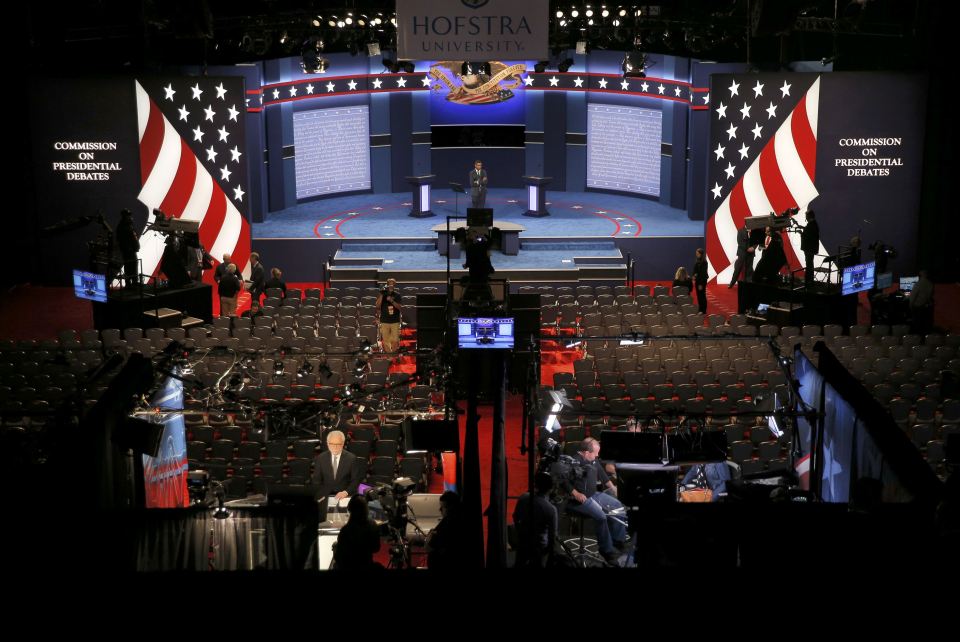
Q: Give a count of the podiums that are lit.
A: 2